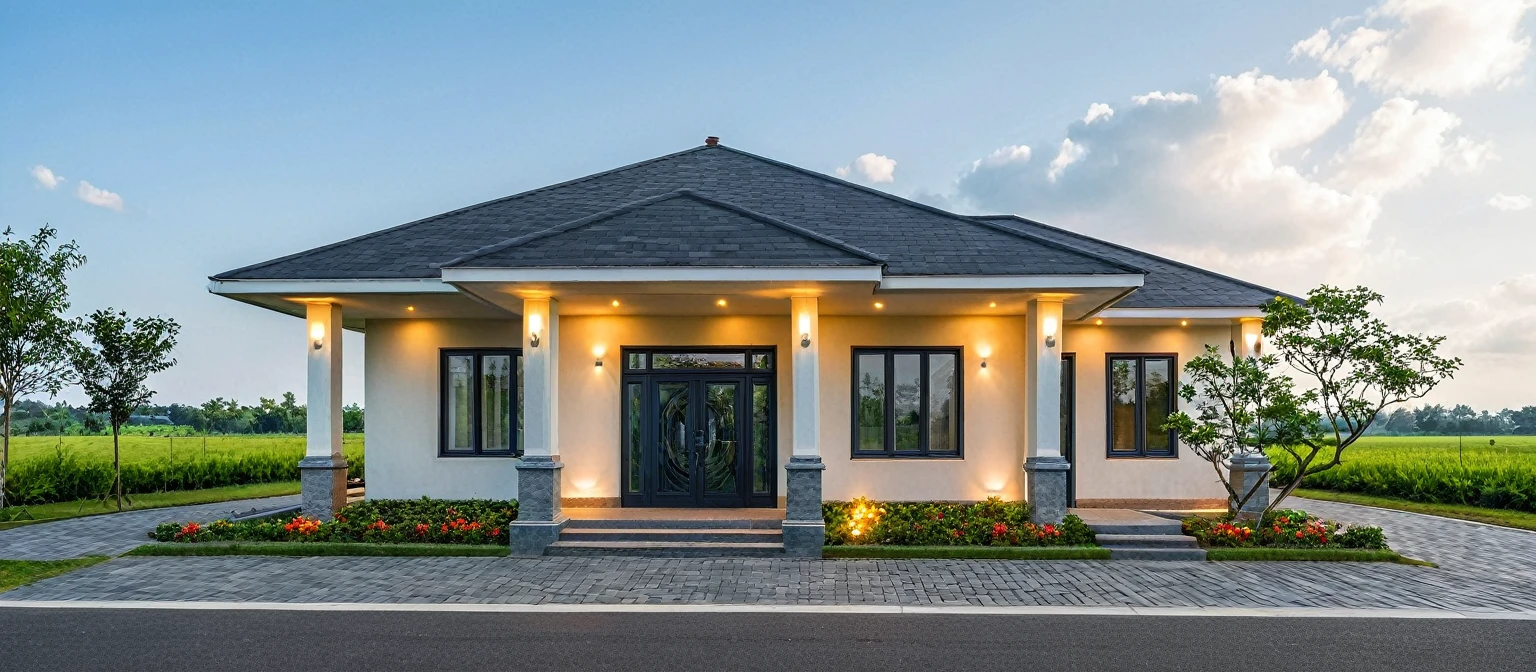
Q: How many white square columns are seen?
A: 5